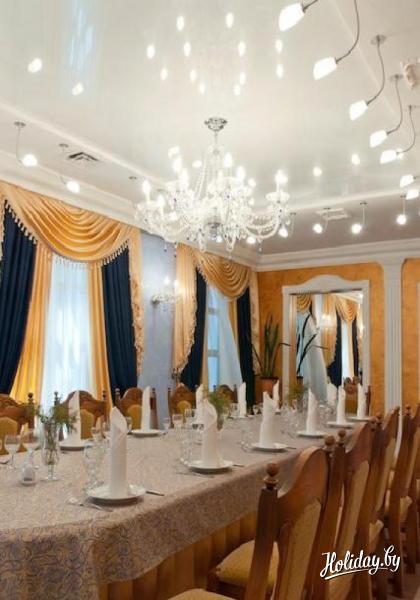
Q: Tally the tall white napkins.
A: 12